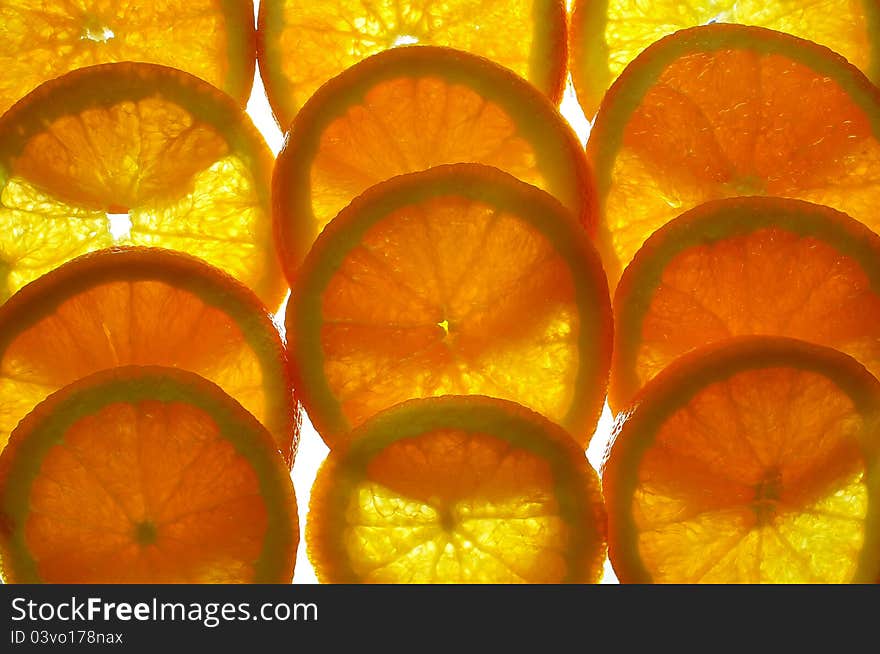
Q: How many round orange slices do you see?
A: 12